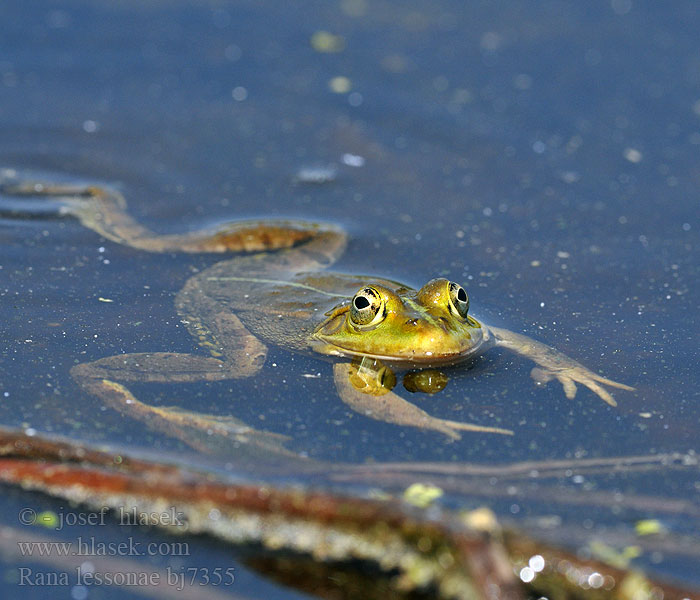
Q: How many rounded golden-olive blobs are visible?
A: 2